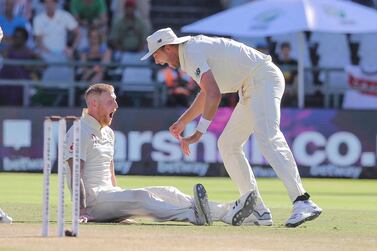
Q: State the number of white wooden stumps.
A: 3